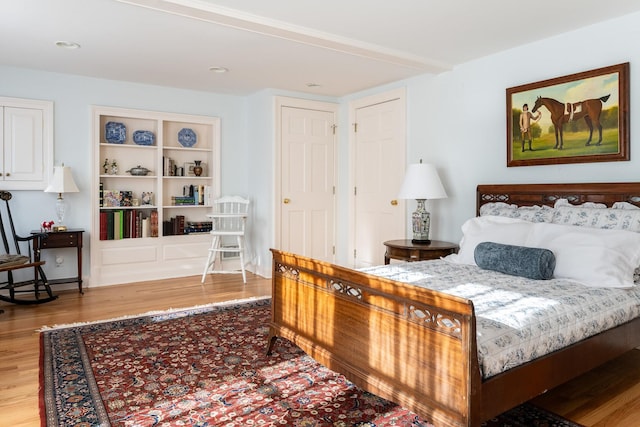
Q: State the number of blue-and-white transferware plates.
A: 3